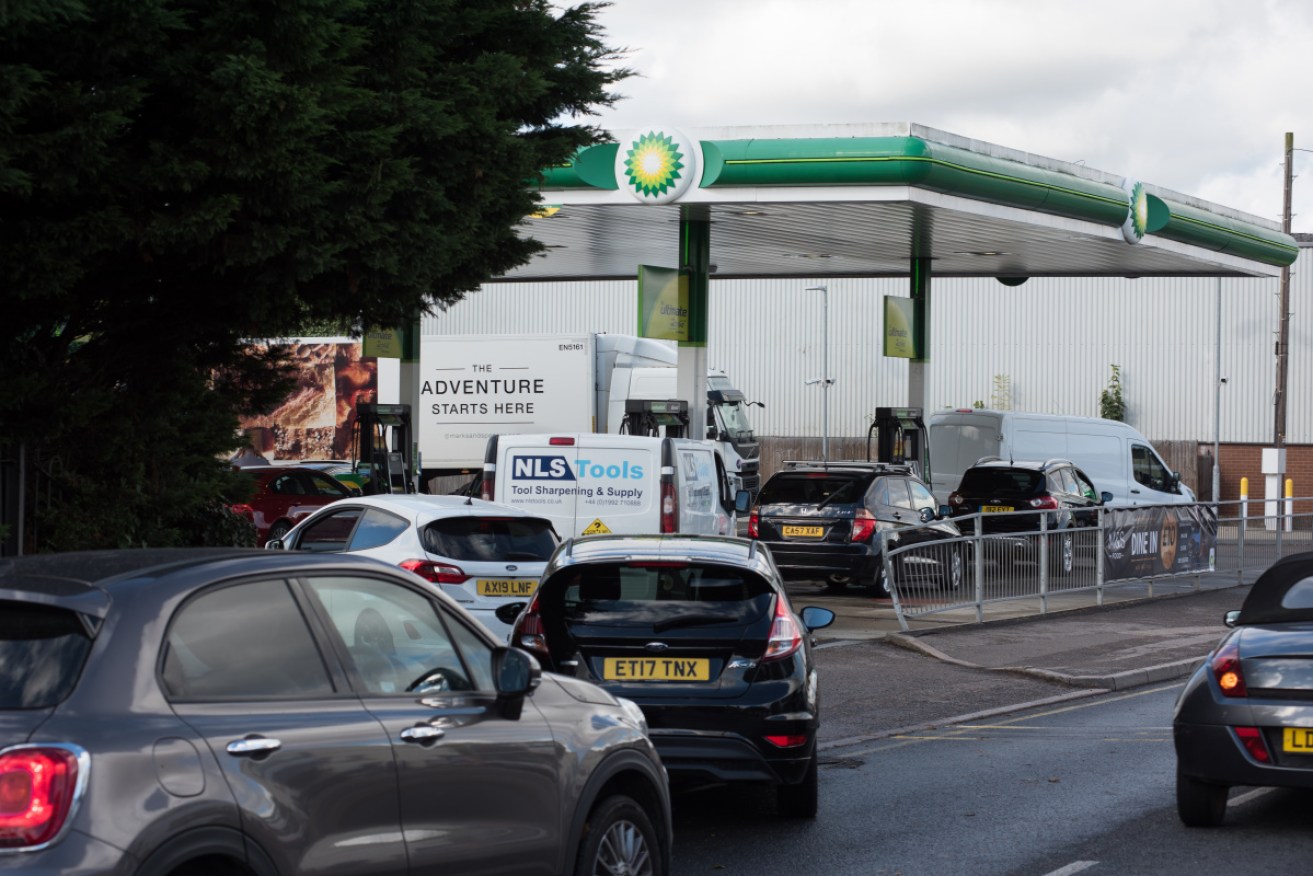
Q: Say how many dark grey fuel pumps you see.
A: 3